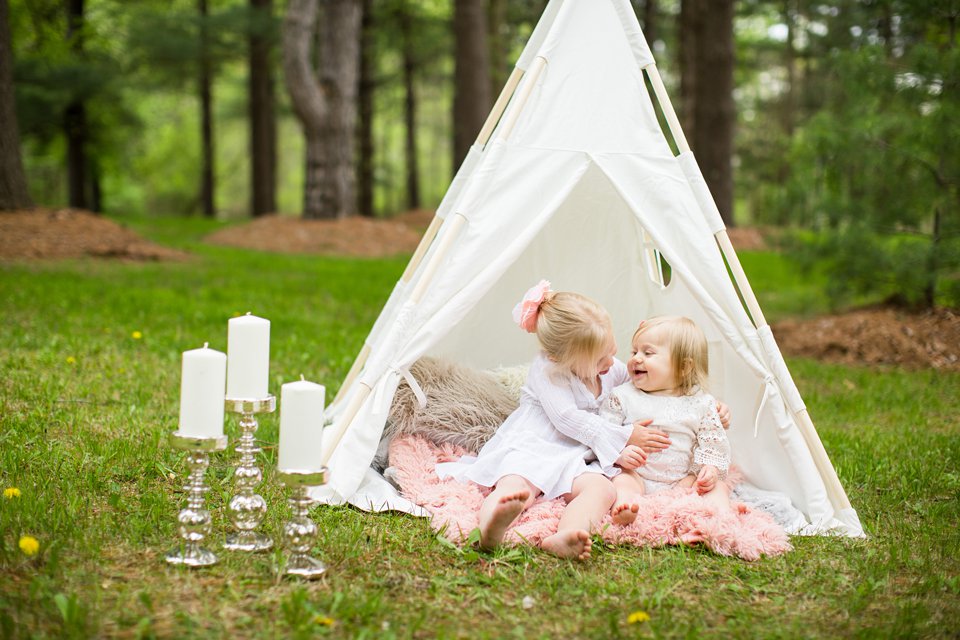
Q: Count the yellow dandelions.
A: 6